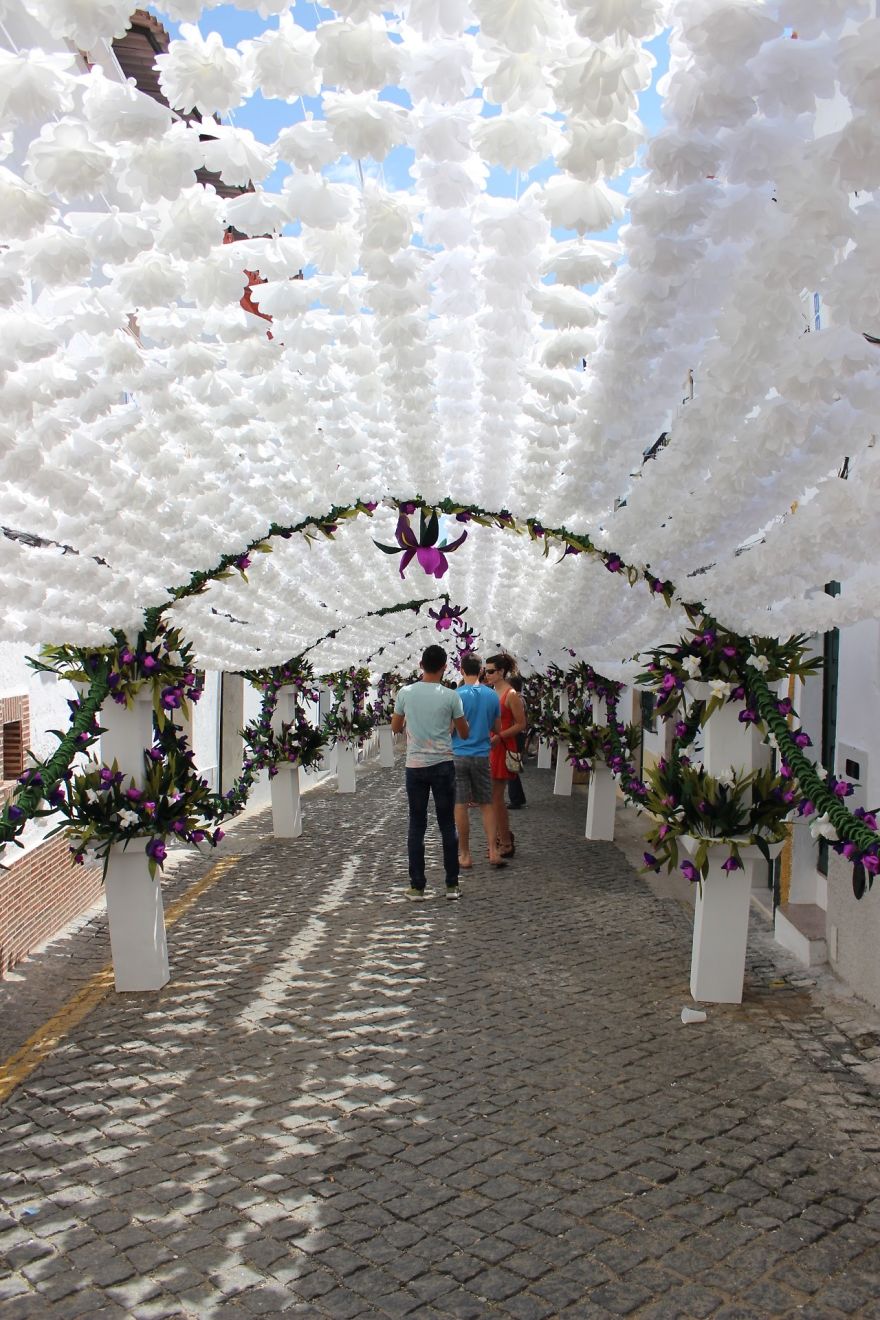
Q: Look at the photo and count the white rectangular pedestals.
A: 8